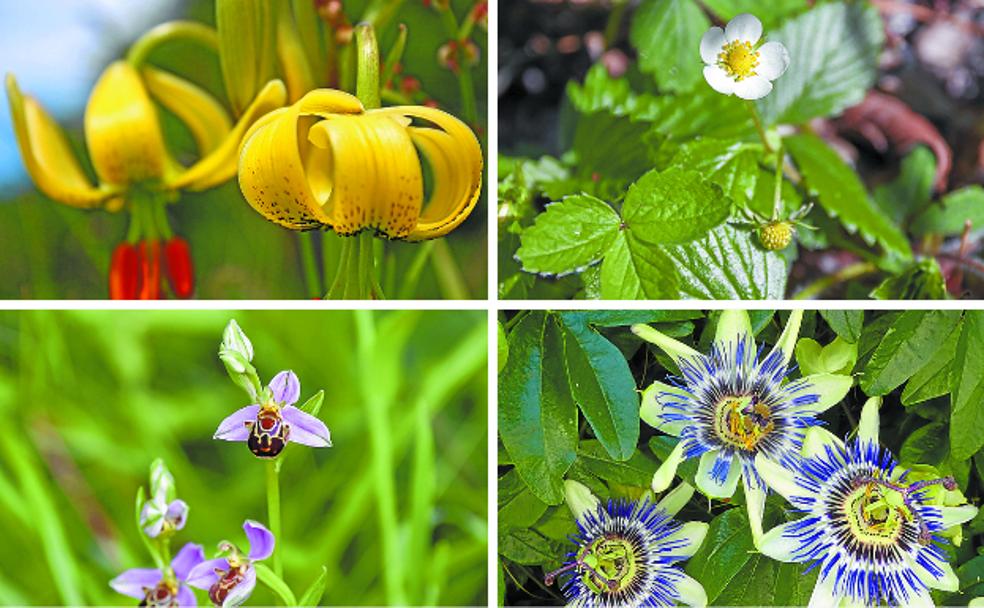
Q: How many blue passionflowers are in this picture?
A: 3